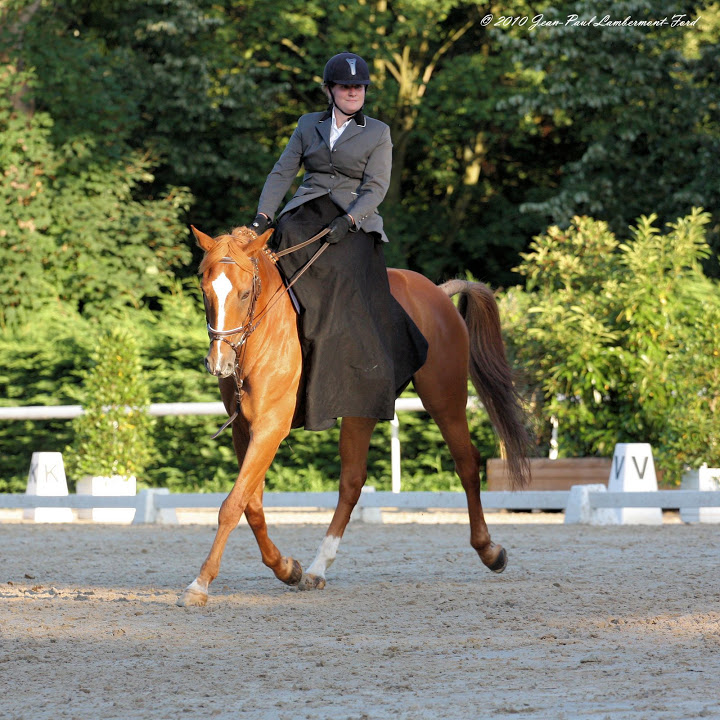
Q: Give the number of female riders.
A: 1